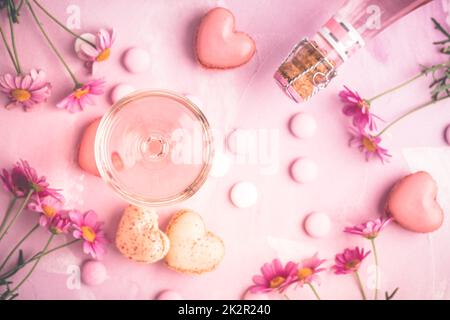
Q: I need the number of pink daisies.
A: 14